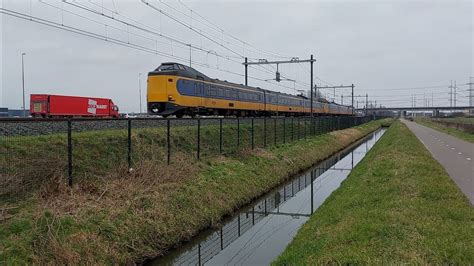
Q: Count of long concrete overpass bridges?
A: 1